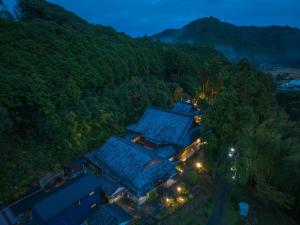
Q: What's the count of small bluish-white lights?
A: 4